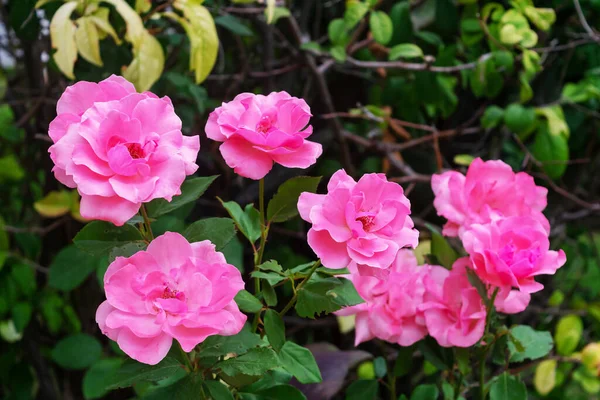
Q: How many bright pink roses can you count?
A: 8